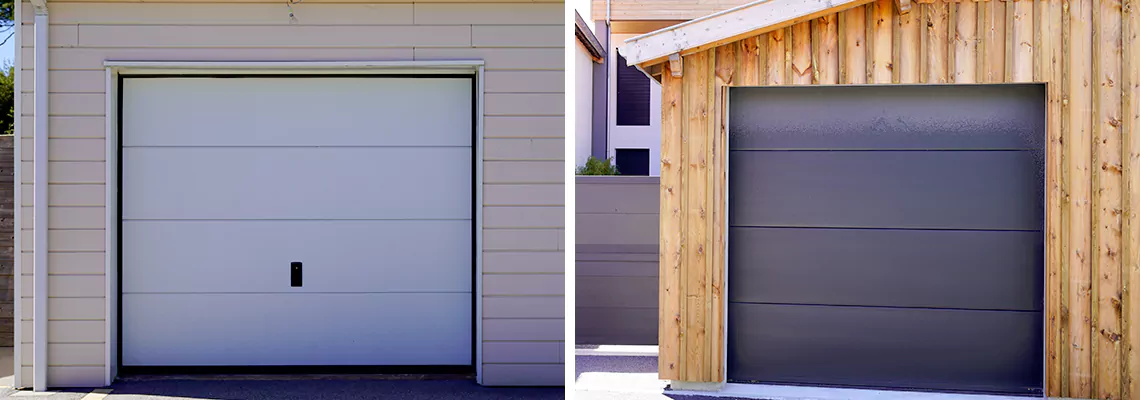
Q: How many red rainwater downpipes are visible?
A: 0